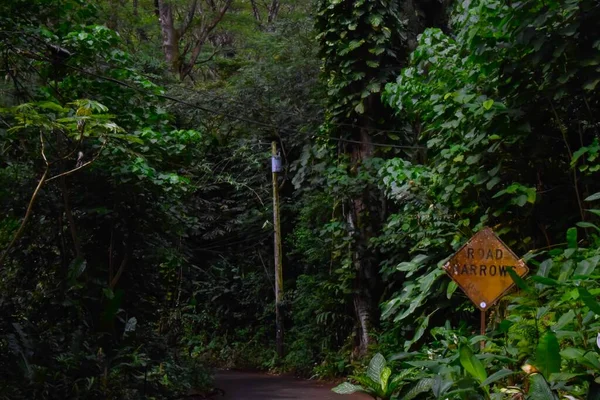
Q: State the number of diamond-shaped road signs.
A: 1